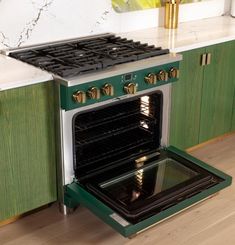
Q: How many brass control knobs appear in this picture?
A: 7